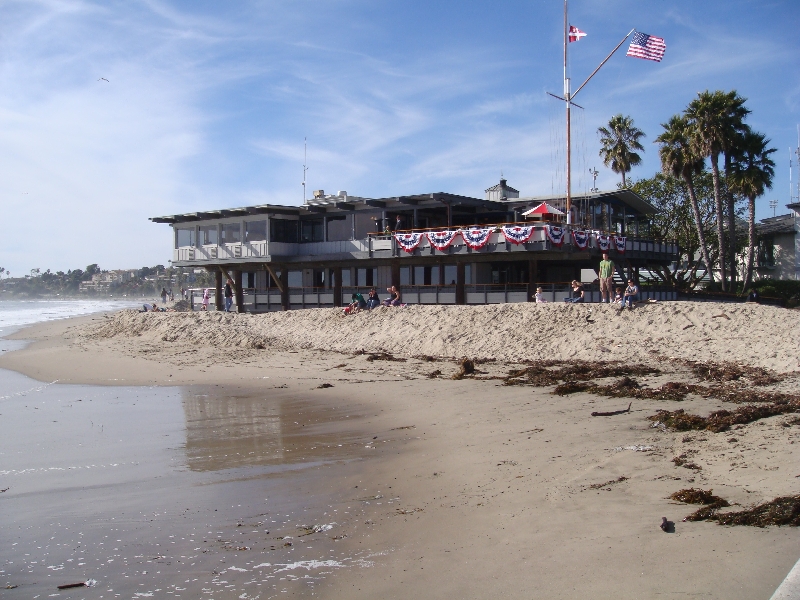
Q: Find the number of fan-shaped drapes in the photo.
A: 8